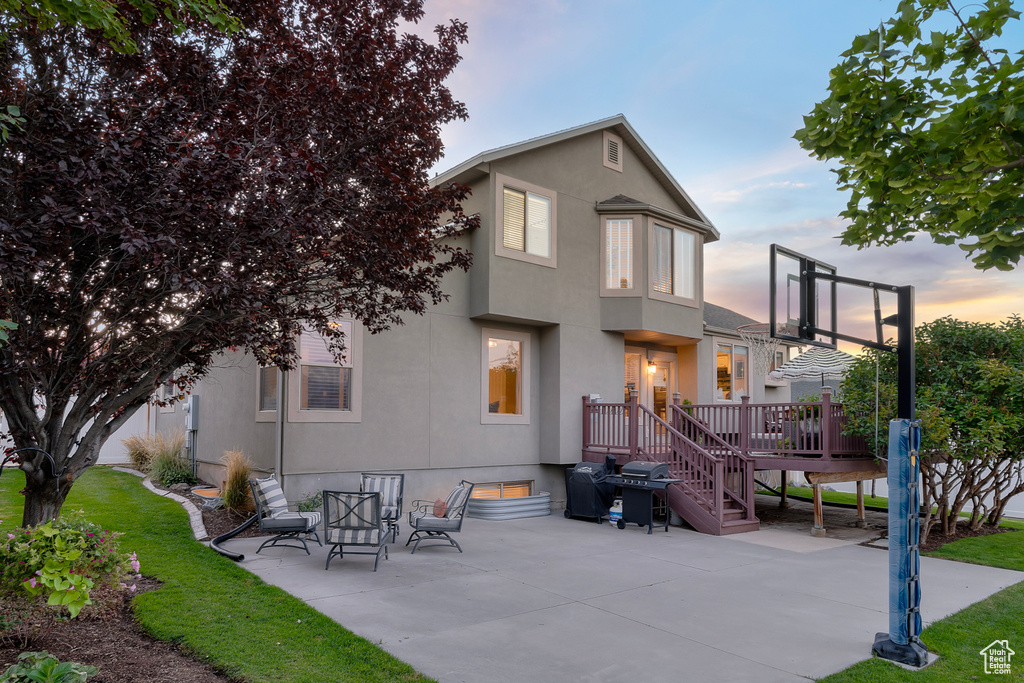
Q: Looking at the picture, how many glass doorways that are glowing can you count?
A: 1